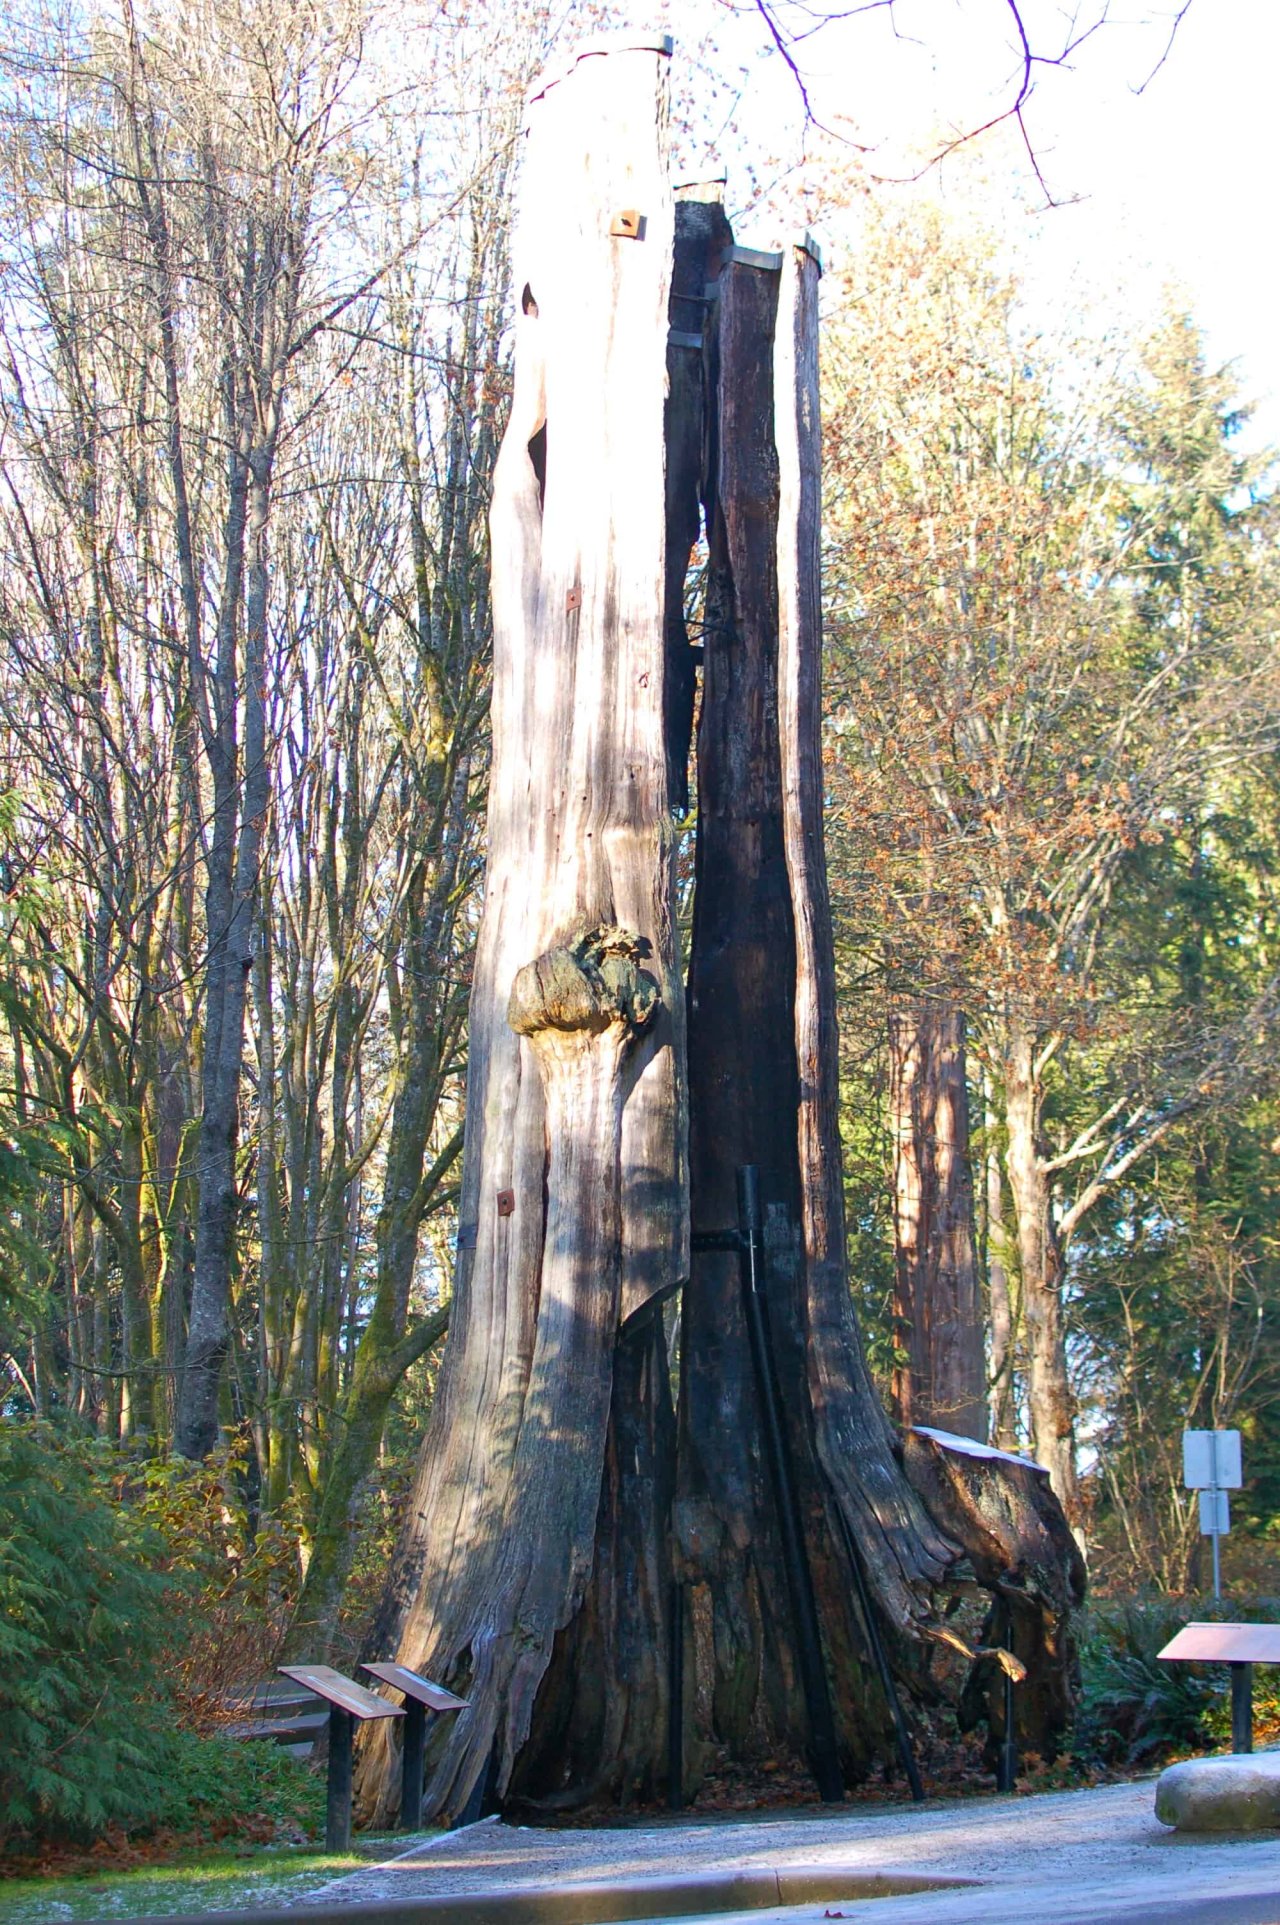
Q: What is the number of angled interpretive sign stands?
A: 3